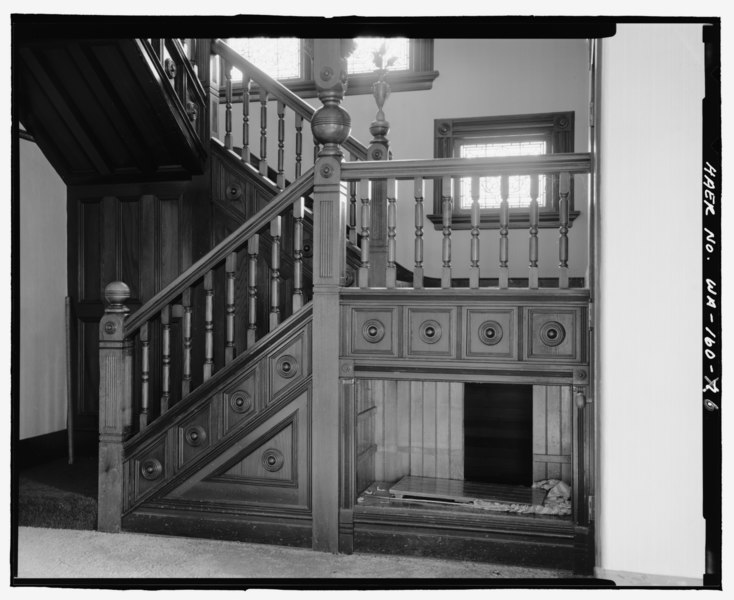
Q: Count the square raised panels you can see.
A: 4